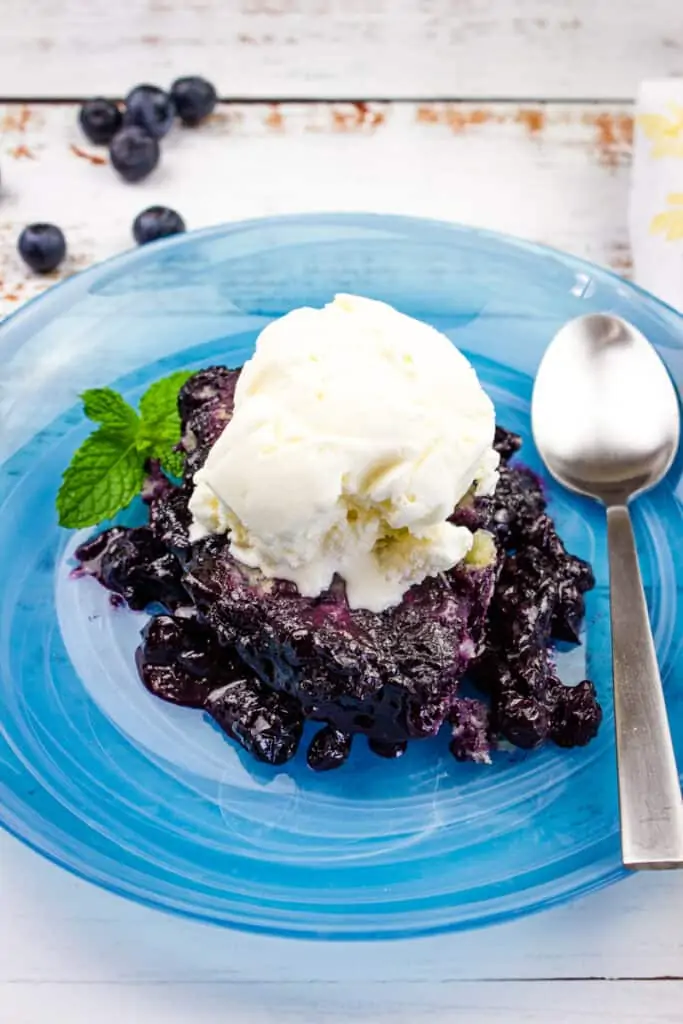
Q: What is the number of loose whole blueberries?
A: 6